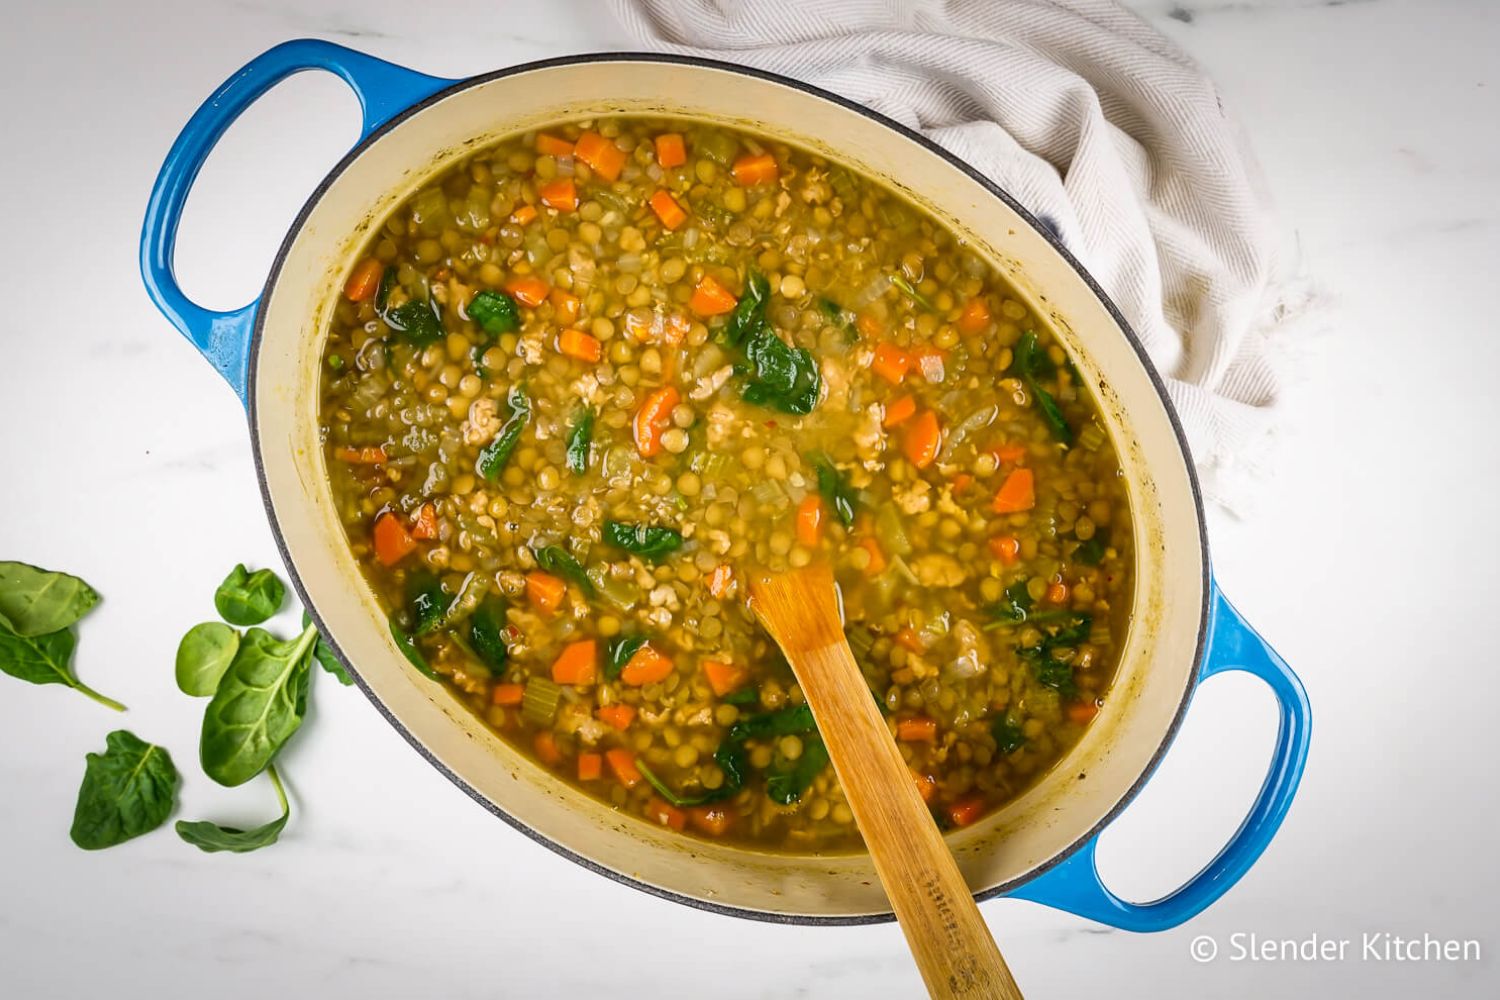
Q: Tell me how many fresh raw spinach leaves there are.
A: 8